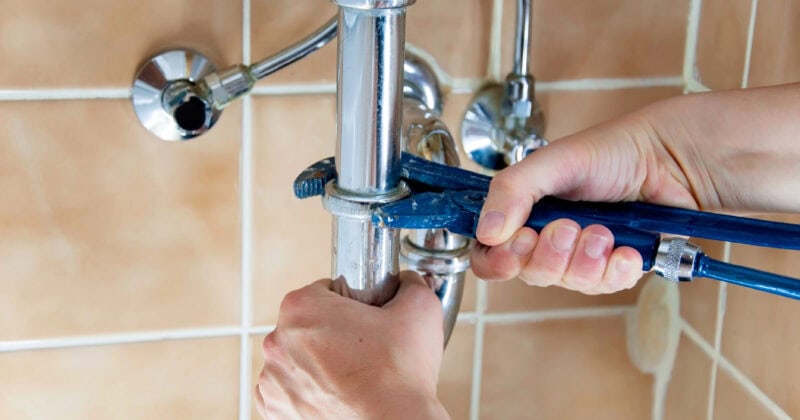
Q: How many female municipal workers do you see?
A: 0